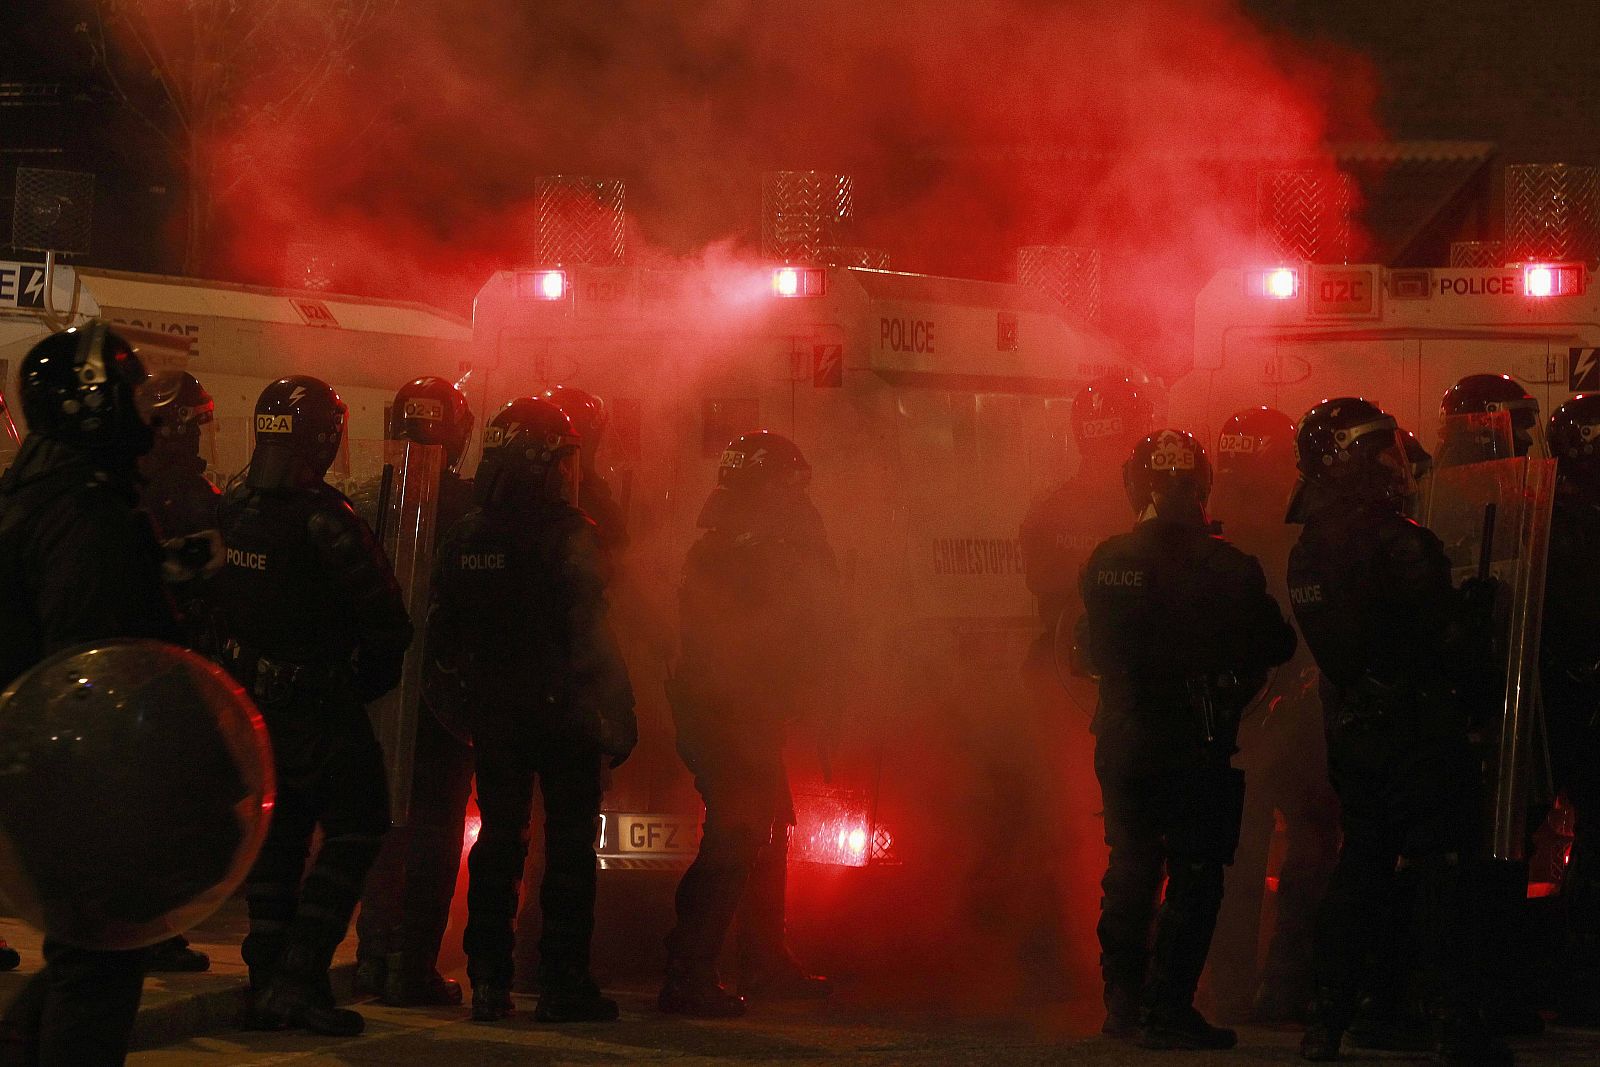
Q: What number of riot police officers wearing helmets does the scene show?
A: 14